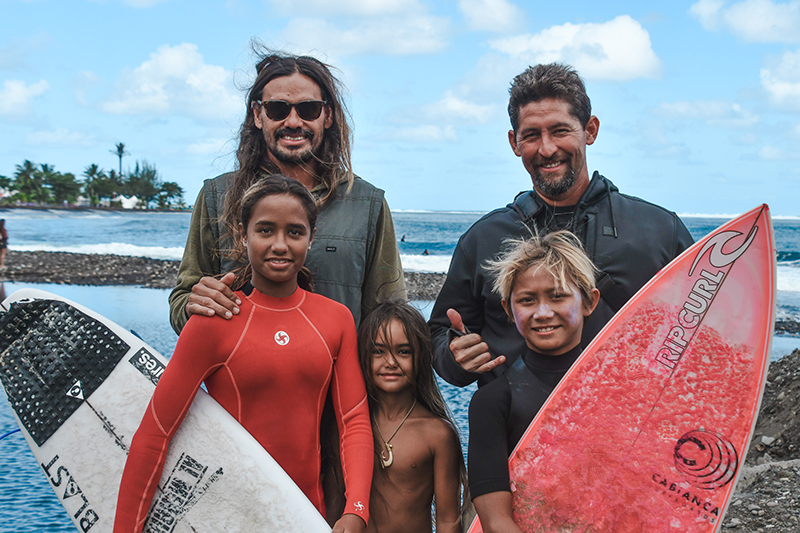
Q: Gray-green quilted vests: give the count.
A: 1